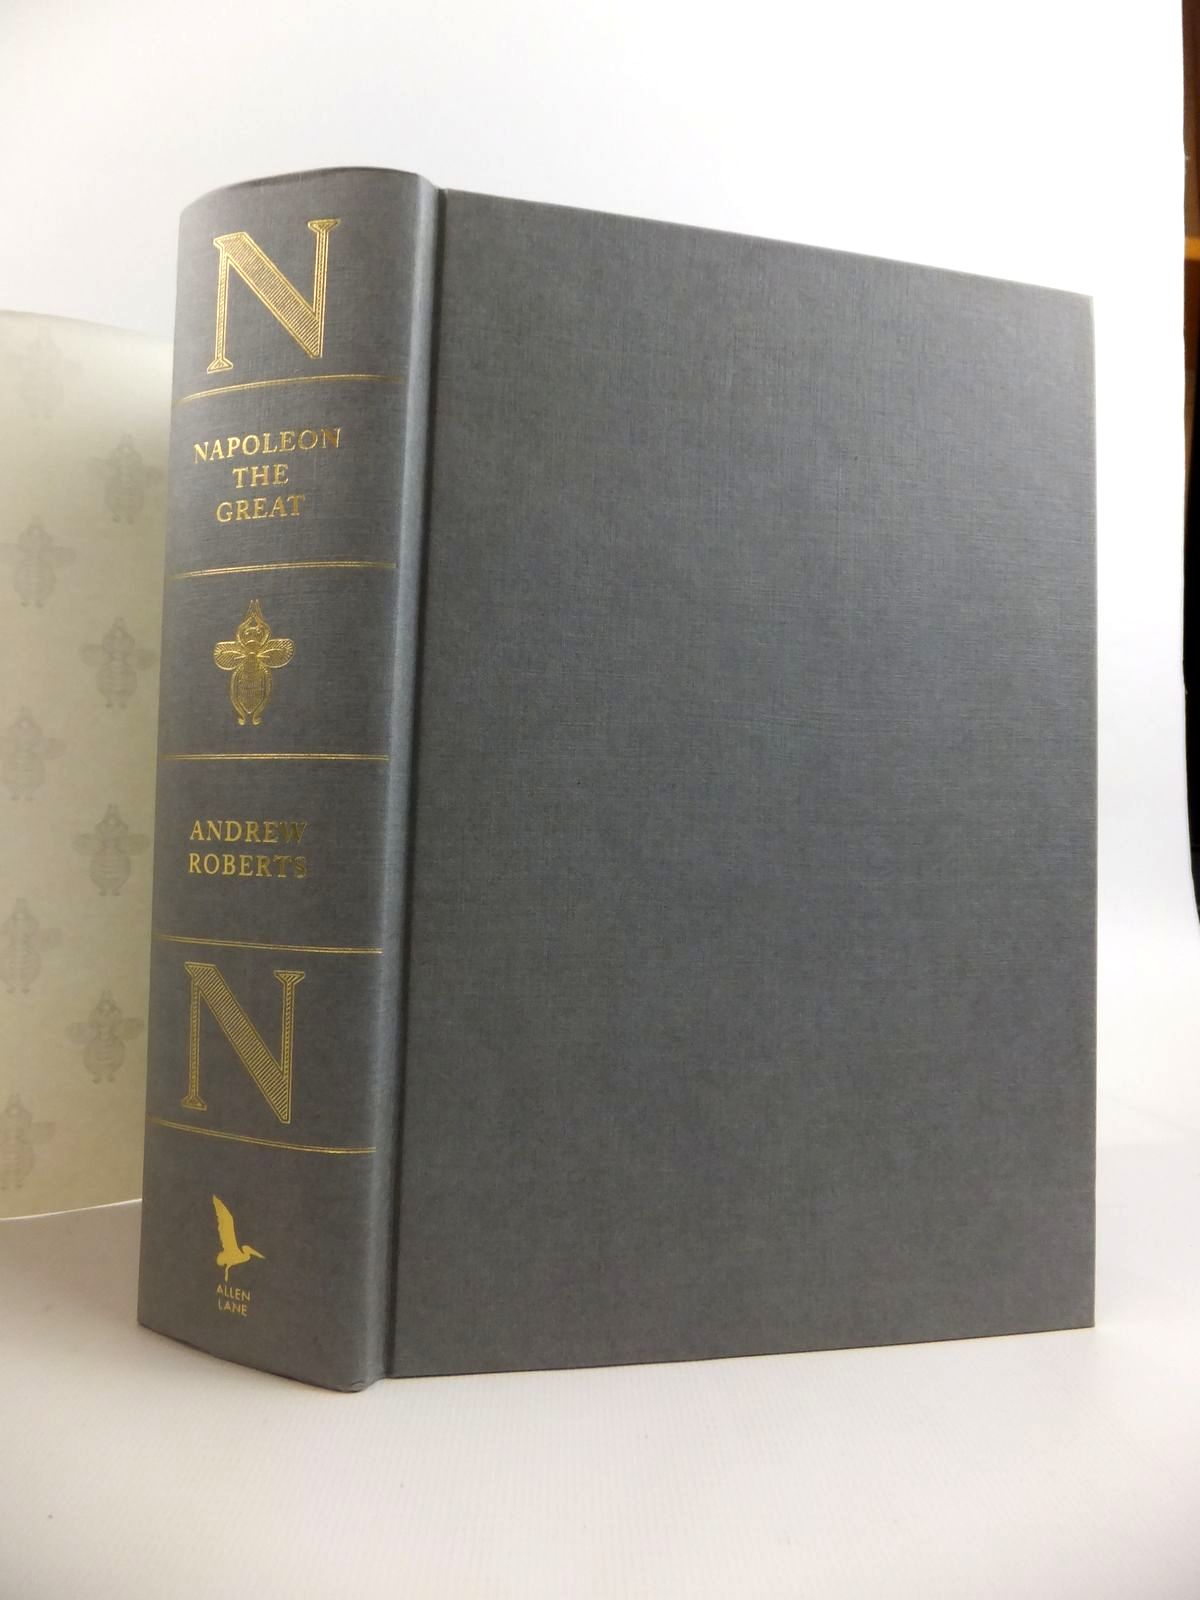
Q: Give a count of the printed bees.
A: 10